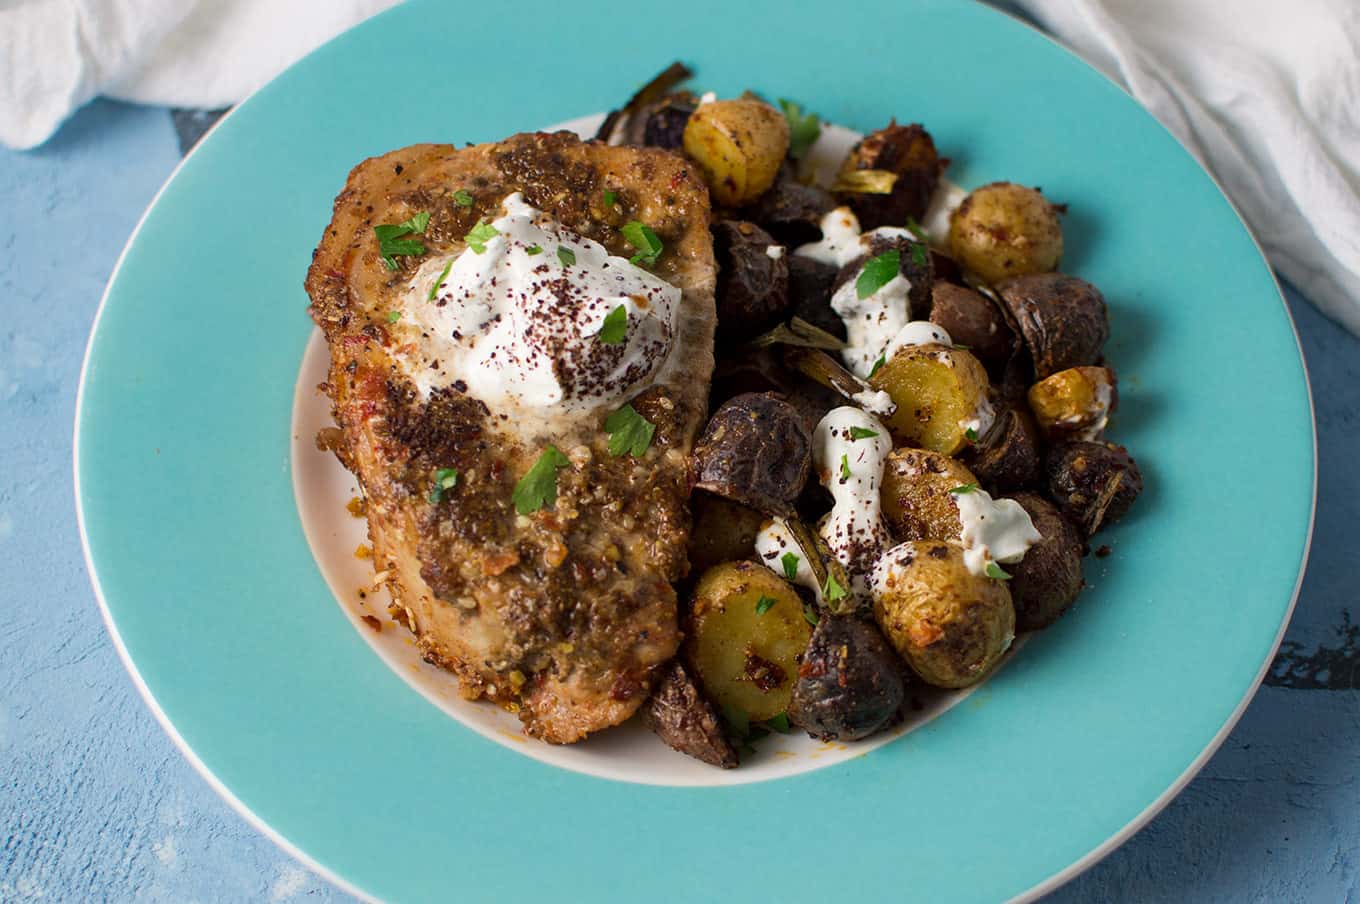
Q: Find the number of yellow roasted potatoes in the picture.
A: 7